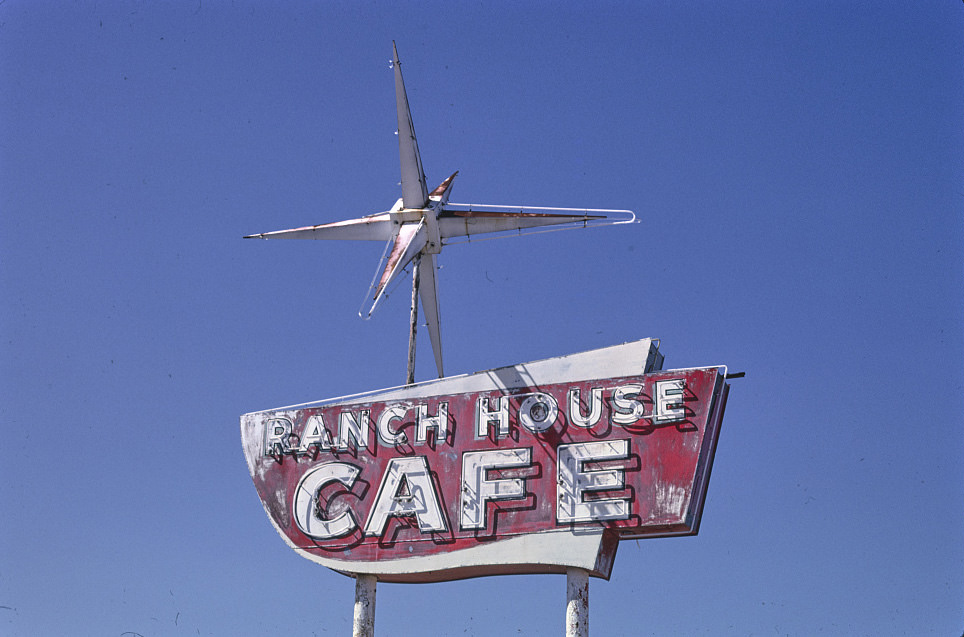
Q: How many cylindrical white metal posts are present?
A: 2